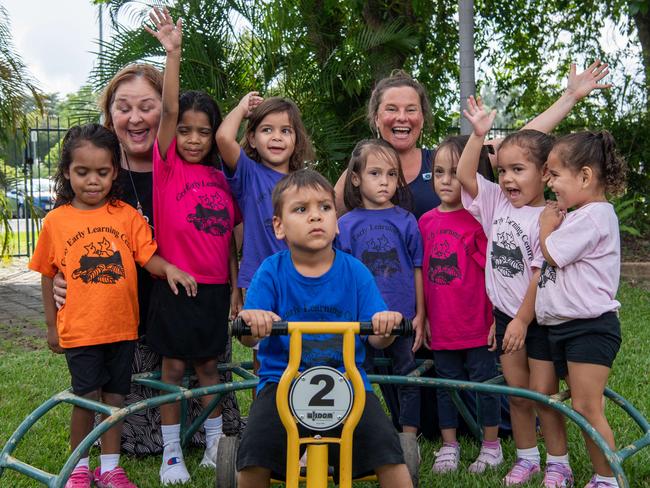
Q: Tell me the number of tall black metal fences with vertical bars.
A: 1